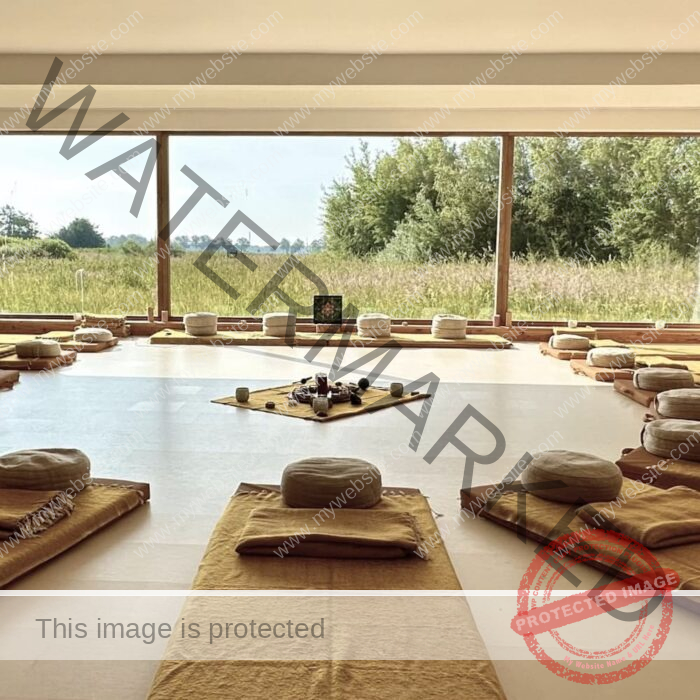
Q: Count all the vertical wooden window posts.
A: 2